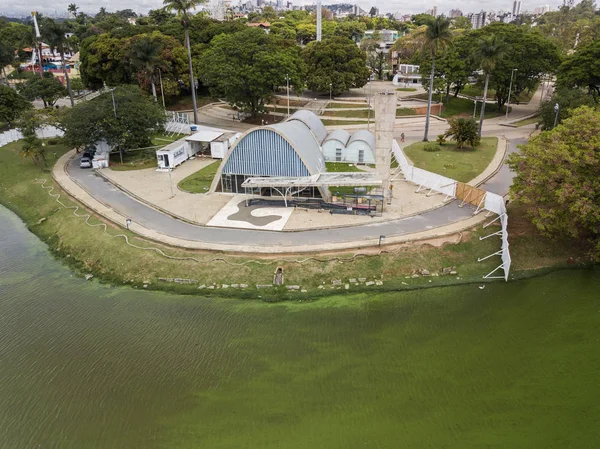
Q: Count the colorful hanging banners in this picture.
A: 0